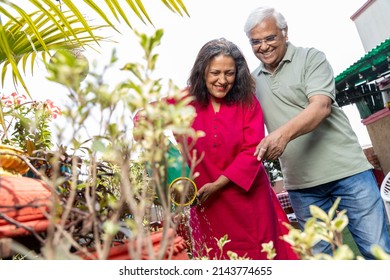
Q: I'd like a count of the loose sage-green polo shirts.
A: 1